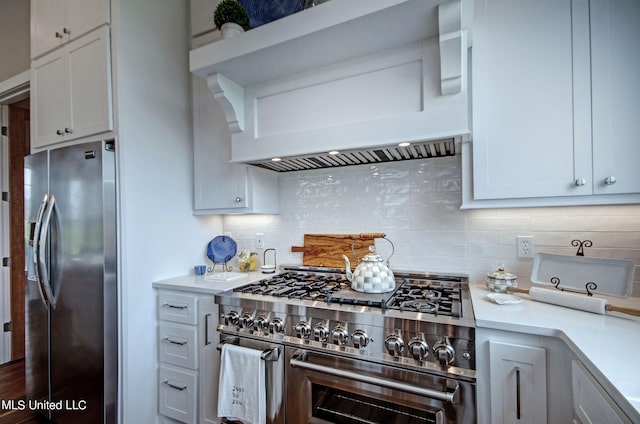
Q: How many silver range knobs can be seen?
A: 11